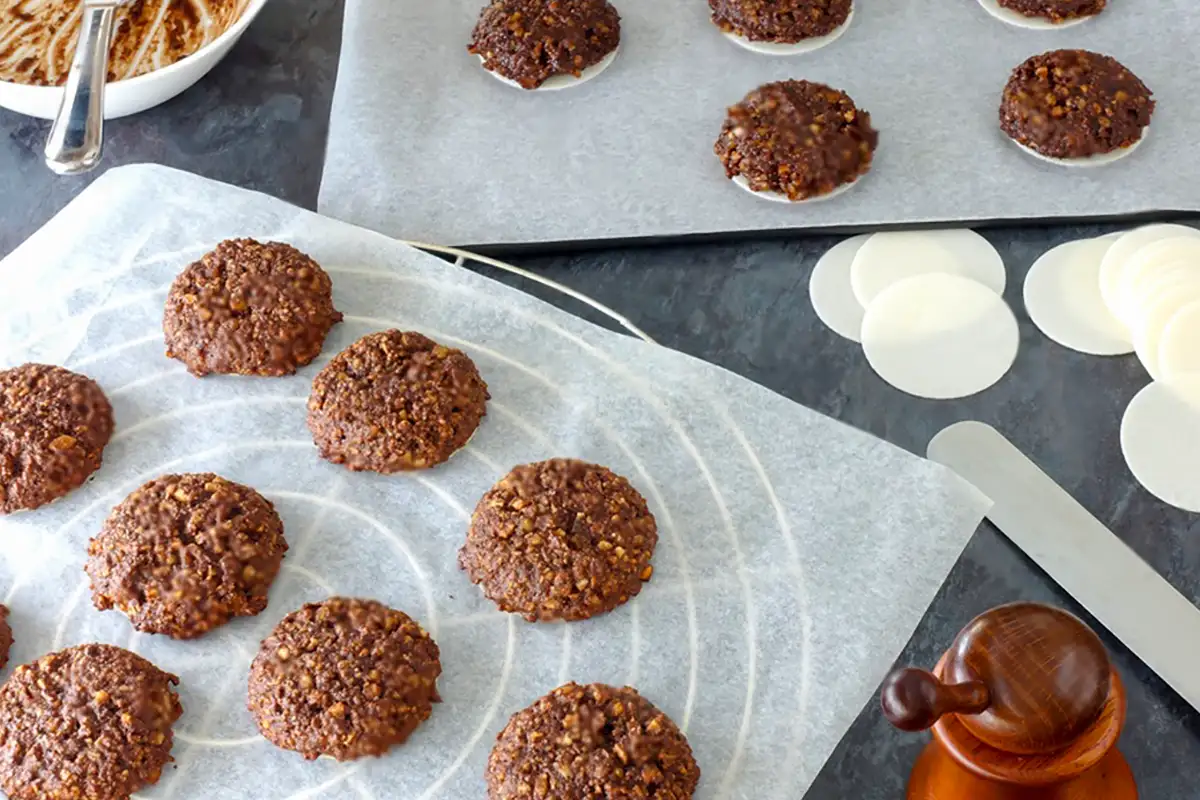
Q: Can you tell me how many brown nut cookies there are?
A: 14